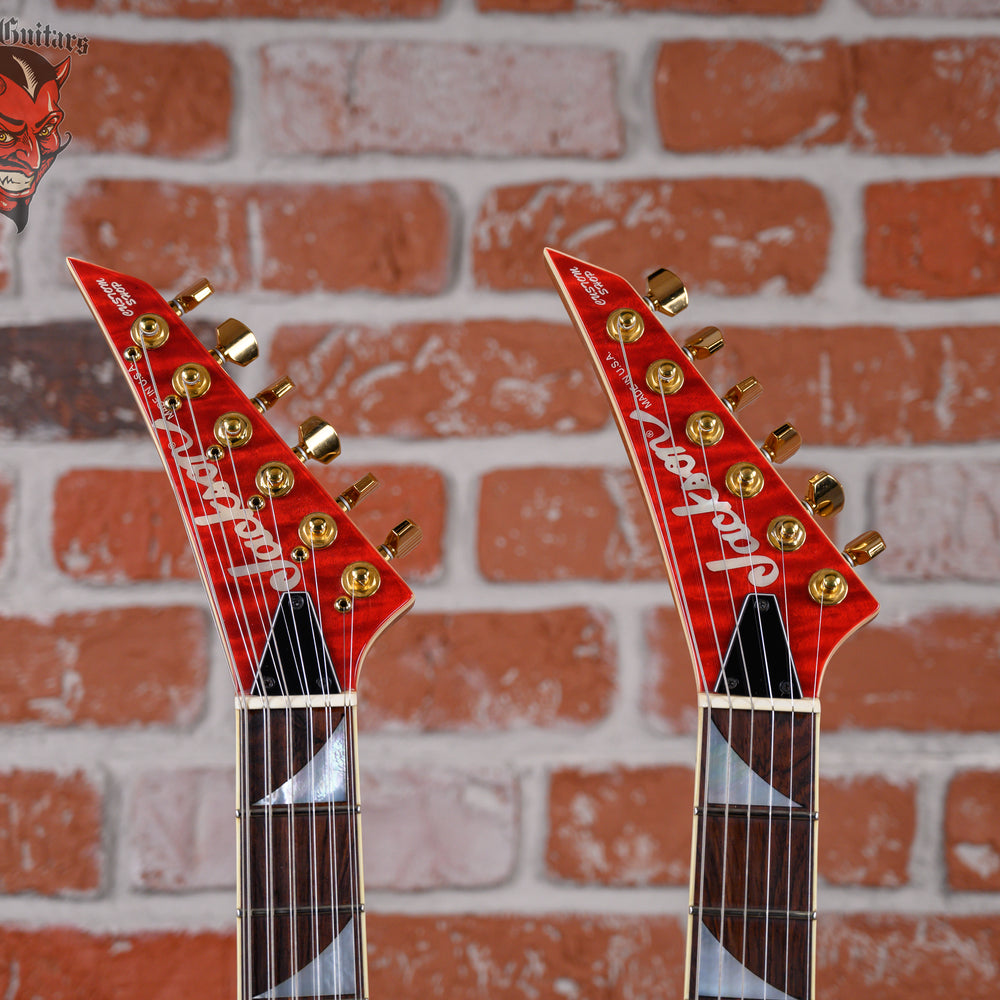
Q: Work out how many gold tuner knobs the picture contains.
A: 12